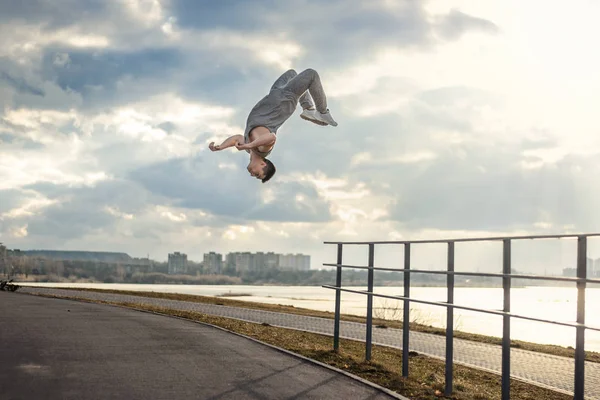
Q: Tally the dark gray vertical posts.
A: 6